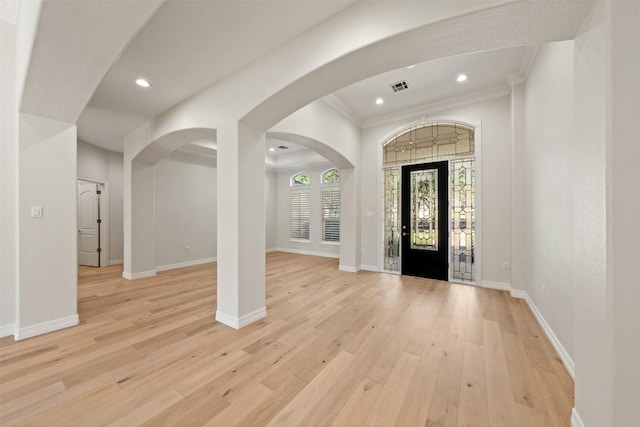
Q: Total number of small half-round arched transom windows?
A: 2